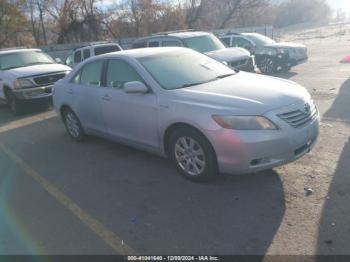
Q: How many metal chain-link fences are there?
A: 1